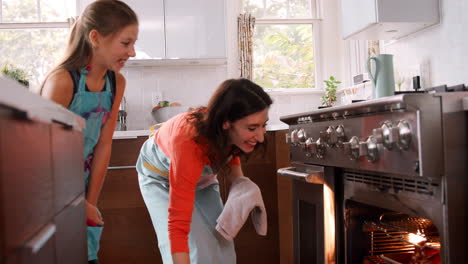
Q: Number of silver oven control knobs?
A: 10